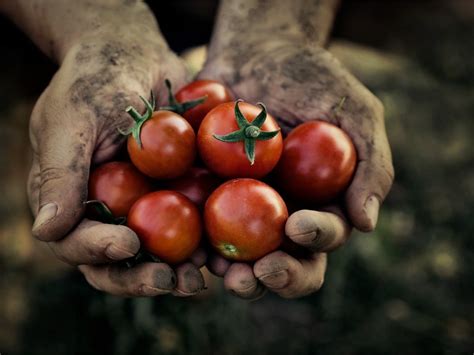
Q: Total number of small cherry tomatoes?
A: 8